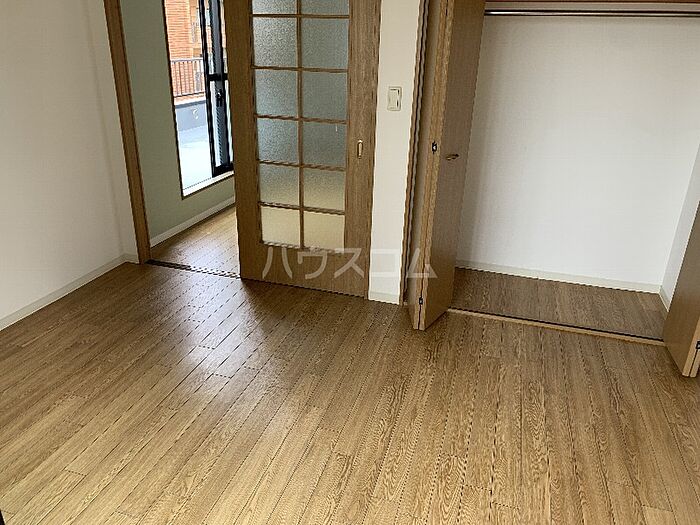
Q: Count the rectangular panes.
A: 12